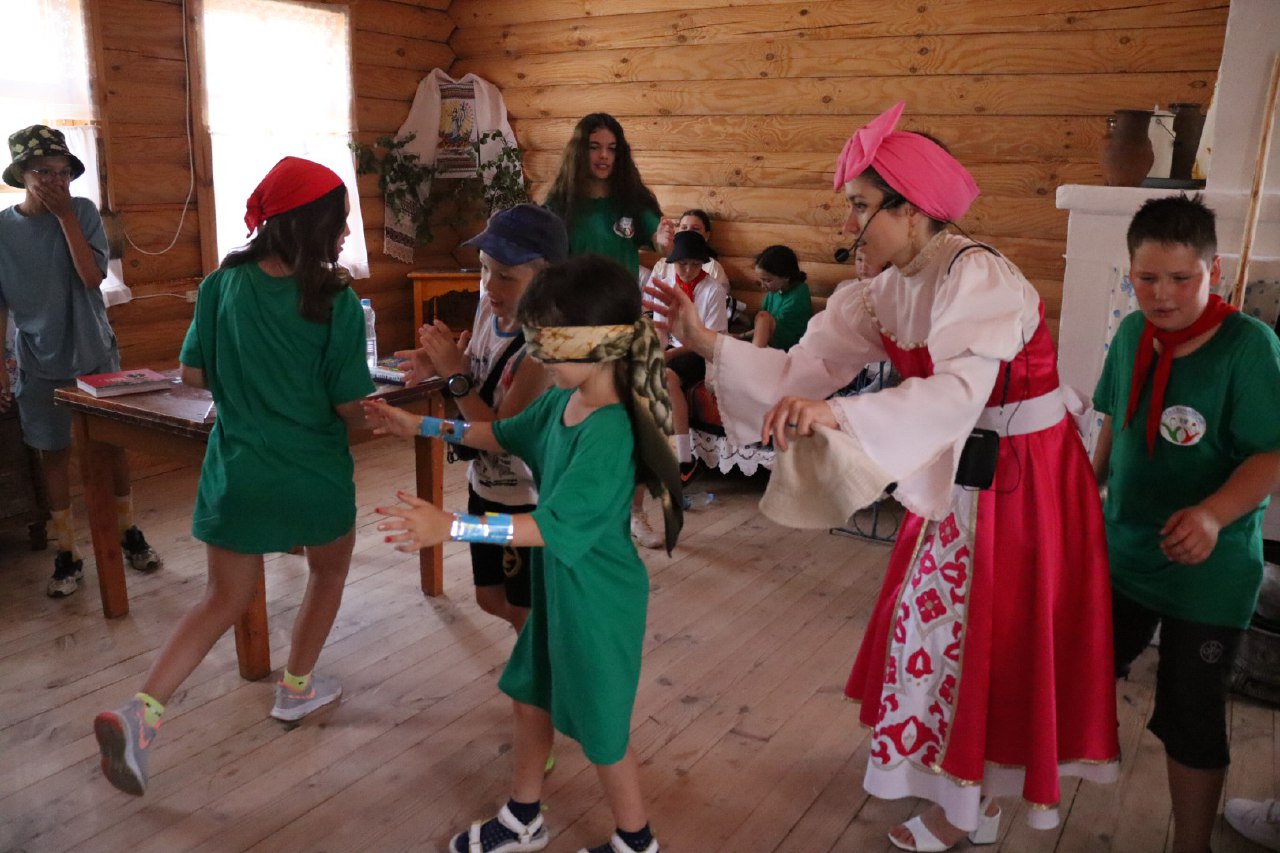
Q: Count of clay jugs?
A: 2